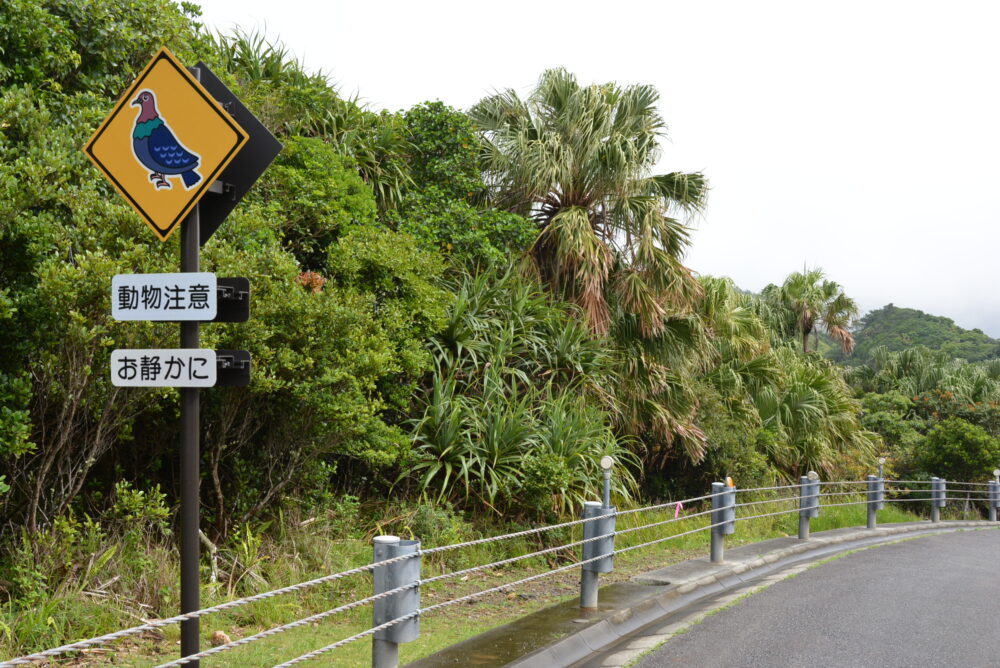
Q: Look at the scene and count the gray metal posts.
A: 7